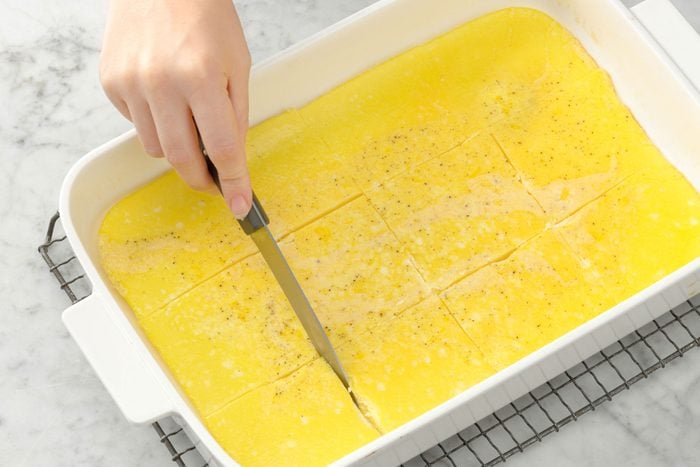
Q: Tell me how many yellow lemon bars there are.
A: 12